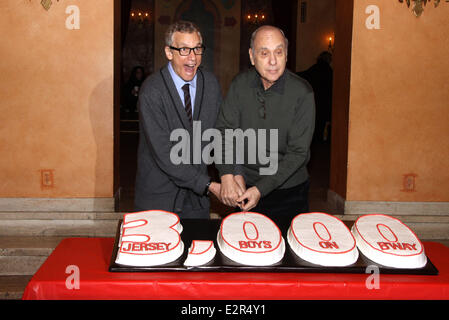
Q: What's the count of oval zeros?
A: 3